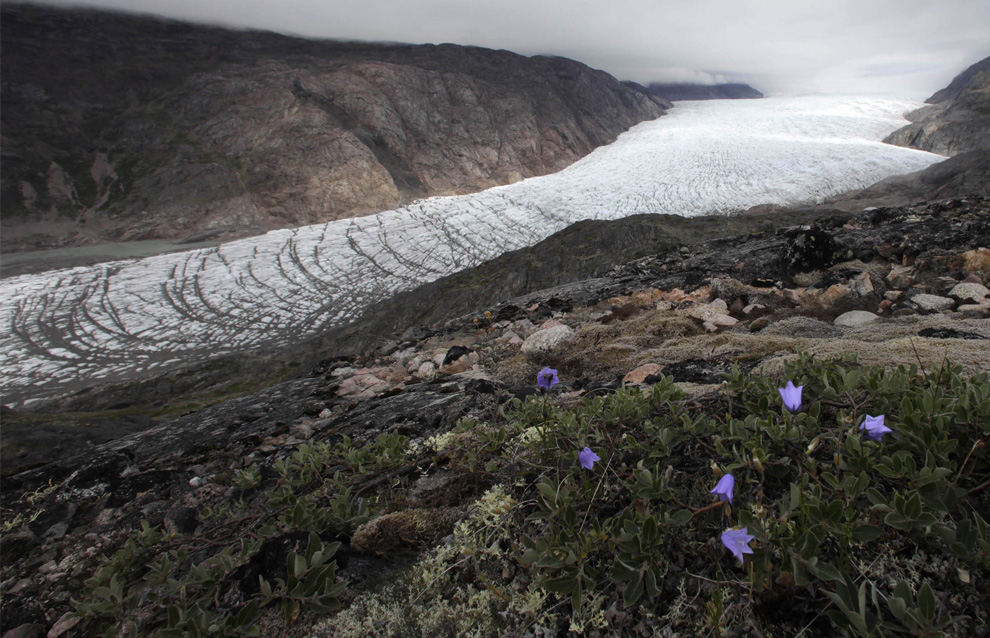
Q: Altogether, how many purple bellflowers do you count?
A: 6